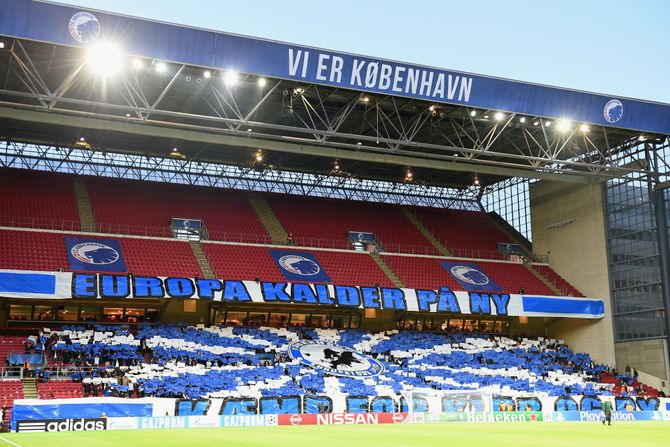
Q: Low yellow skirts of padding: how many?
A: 0